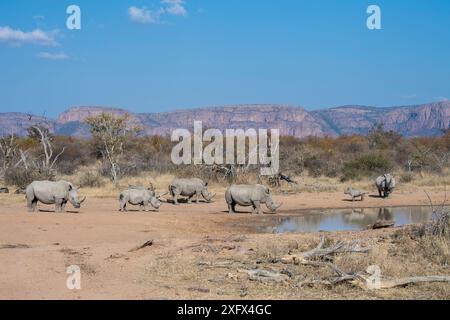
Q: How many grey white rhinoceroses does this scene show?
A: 6